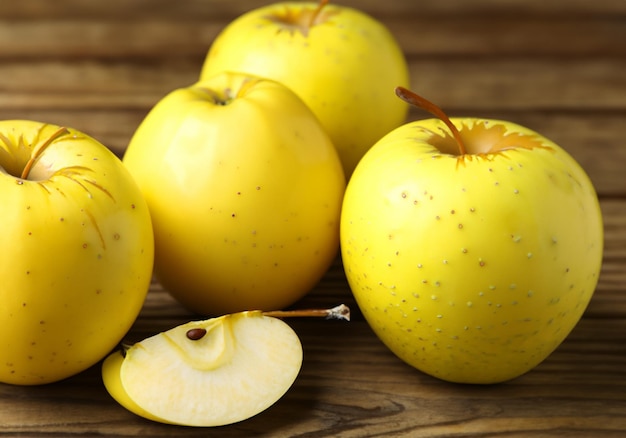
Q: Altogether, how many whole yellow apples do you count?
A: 4